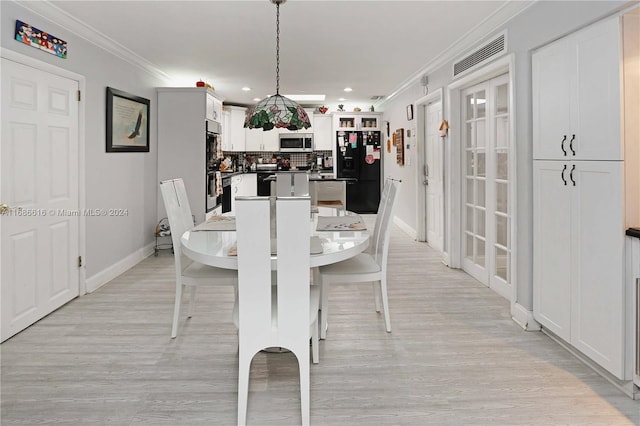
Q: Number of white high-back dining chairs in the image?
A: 4